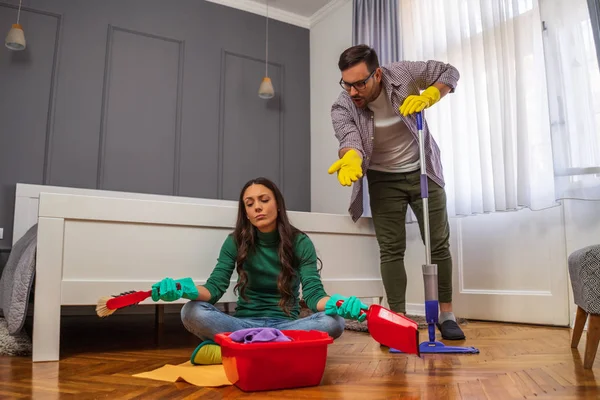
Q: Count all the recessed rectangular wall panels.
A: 3